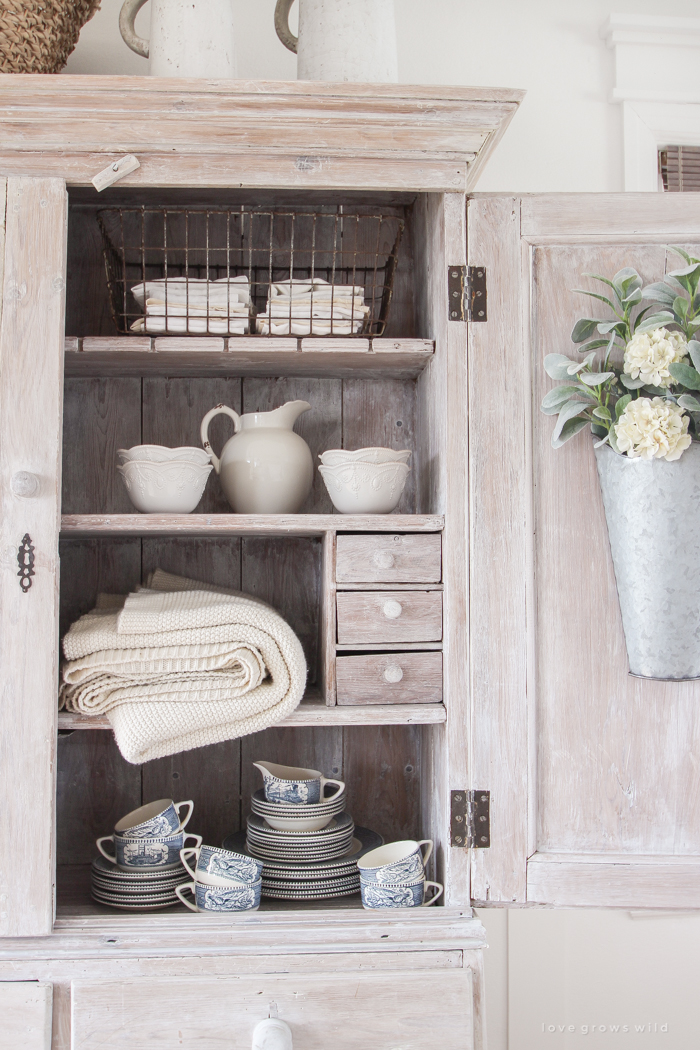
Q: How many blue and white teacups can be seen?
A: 6